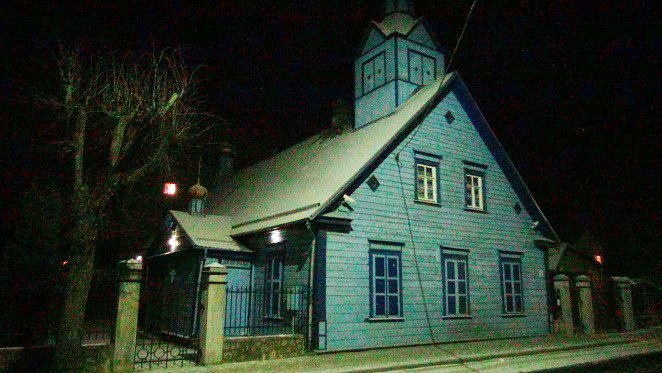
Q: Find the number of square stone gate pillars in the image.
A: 5